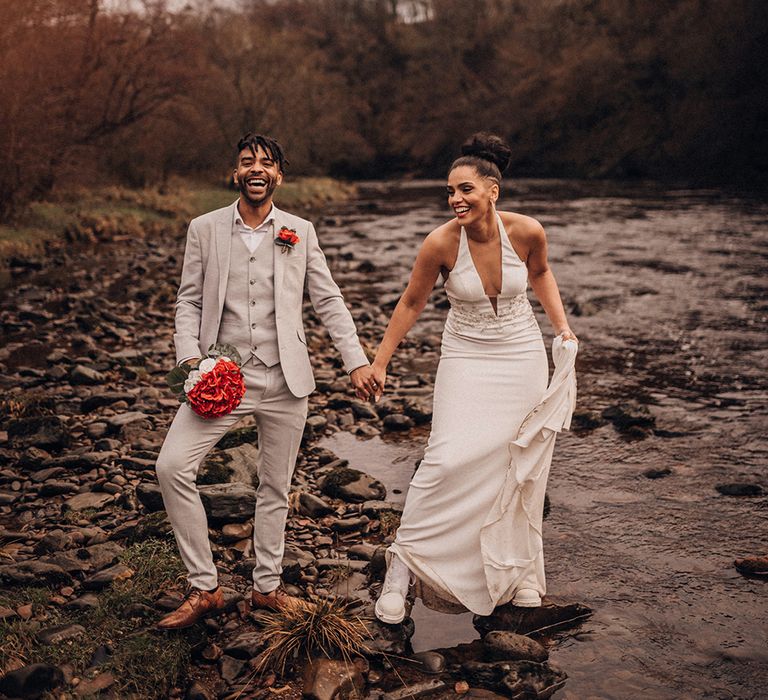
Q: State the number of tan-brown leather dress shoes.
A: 2